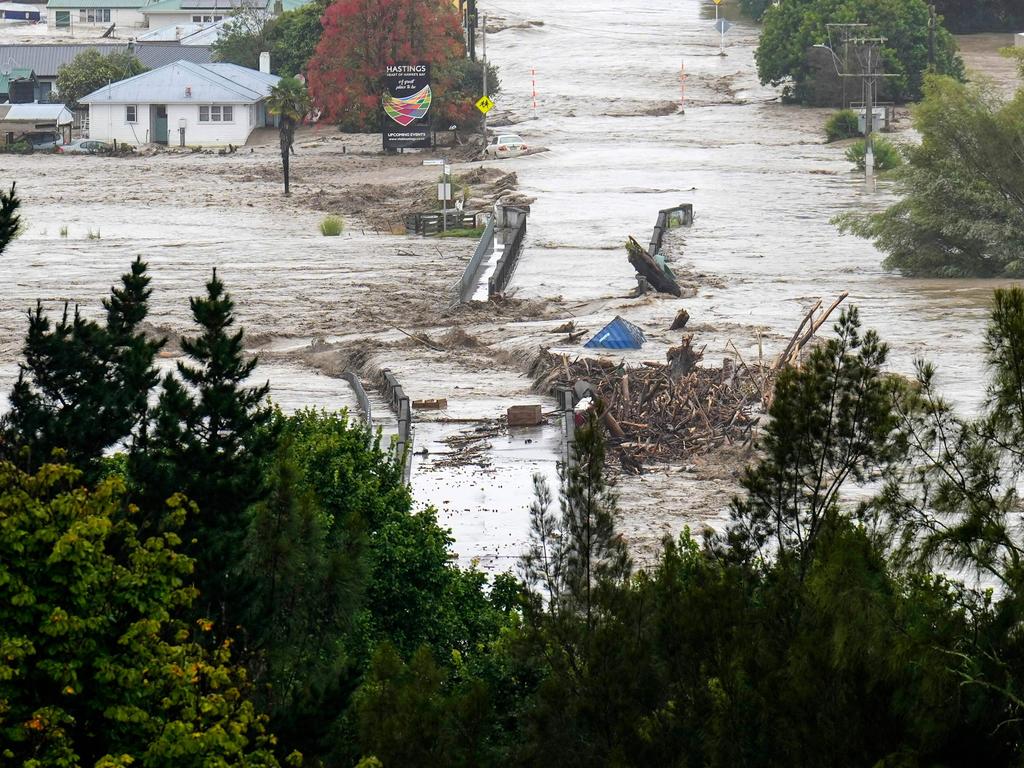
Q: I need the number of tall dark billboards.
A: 1